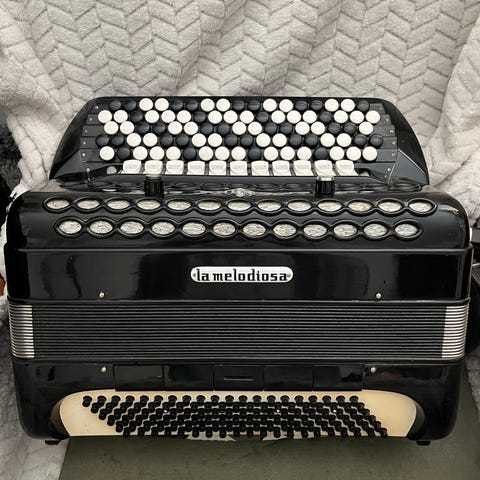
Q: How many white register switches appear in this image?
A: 11